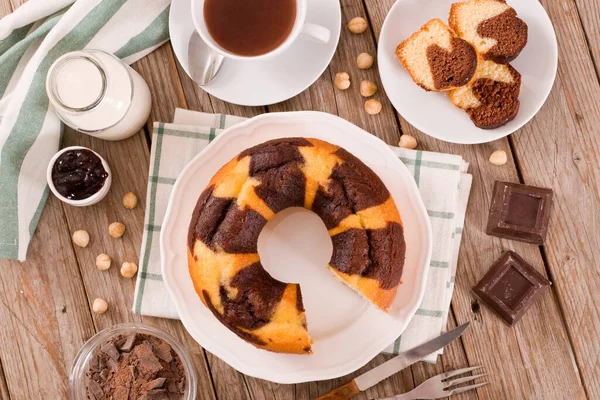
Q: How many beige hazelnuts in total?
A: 13